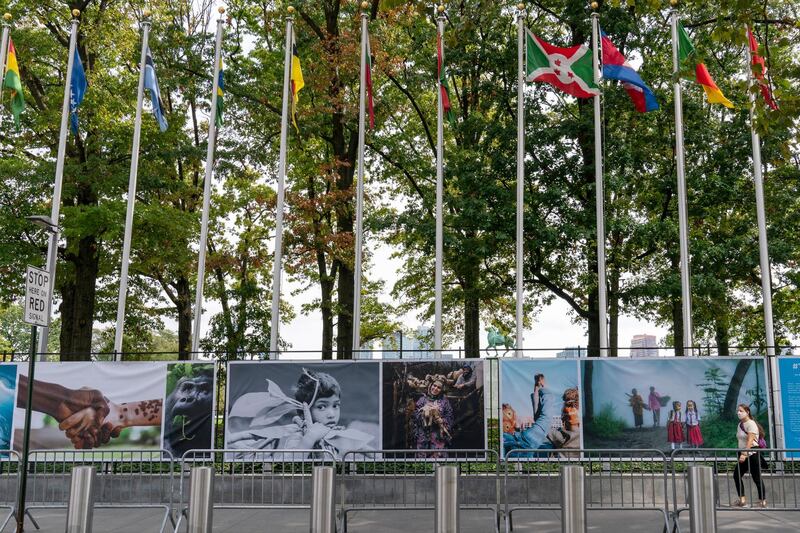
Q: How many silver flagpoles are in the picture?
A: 11